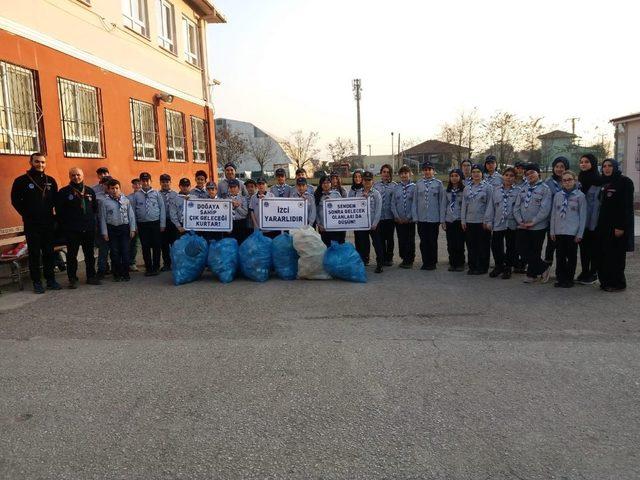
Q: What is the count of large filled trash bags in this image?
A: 6